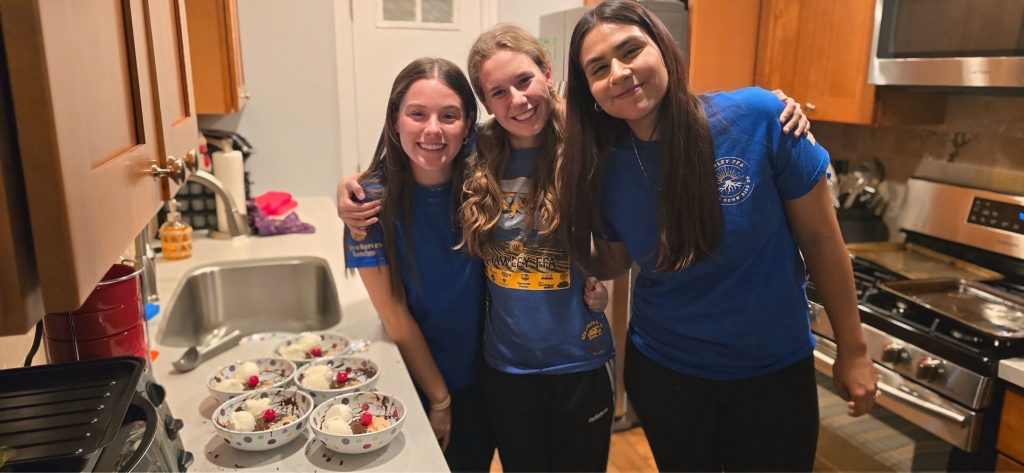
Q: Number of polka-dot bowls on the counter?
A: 5